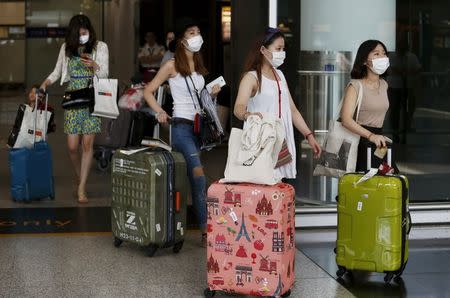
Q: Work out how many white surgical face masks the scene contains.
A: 4